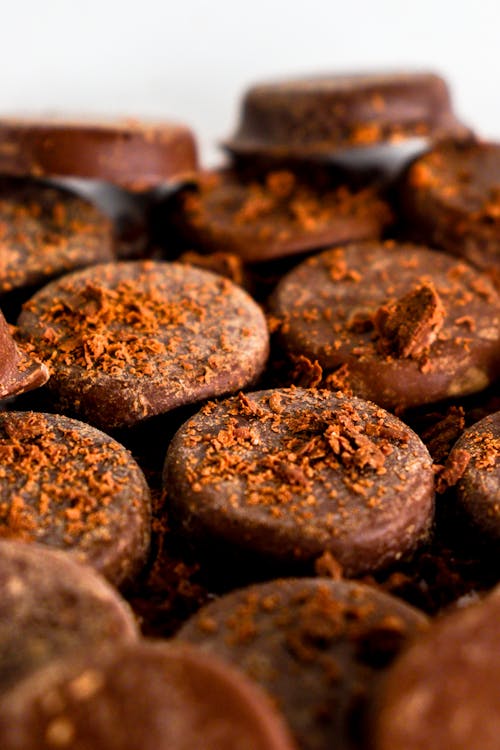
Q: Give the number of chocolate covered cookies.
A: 15